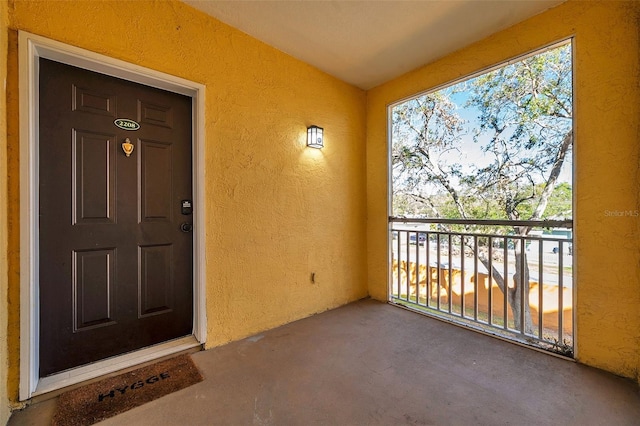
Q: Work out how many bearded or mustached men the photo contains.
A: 0